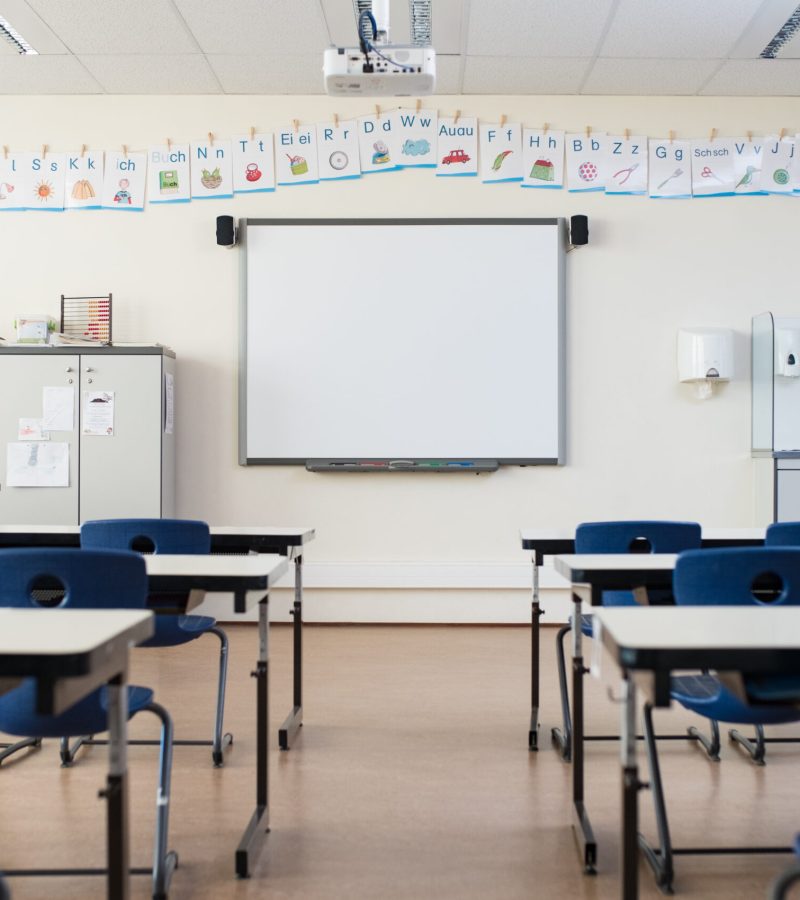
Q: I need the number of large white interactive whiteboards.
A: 1